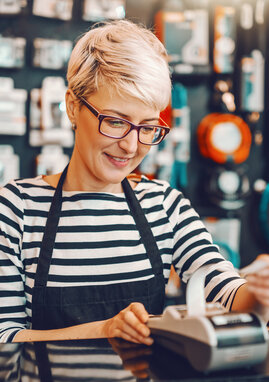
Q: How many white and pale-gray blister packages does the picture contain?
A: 9